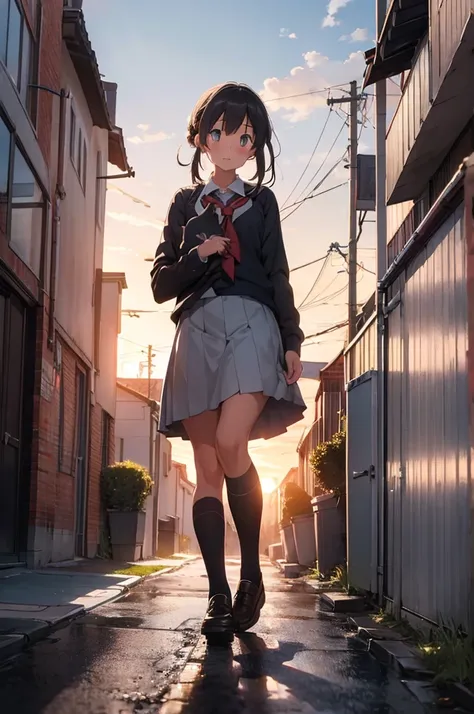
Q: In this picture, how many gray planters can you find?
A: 4